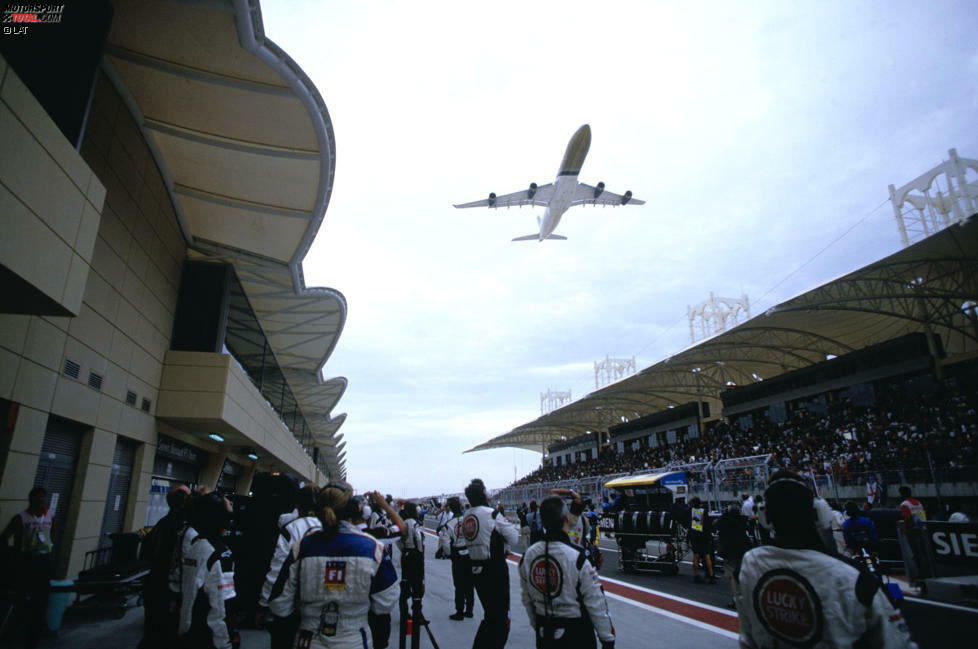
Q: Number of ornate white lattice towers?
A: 4